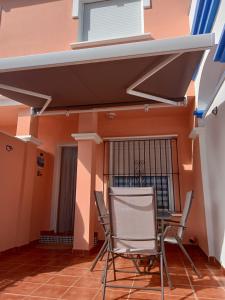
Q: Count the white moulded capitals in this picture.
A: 3